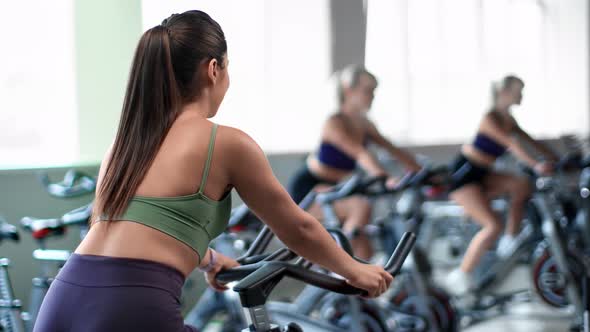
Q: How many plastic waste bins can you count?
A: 0